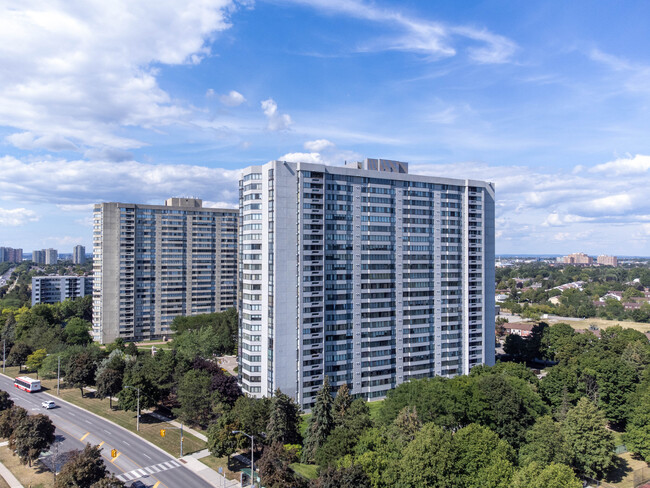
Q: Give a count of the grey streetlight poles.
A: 4